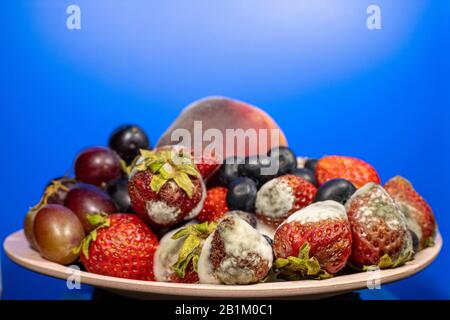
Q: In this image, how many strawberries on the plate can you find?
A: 11